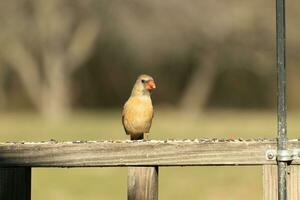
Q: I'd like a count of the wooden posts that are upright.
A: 3